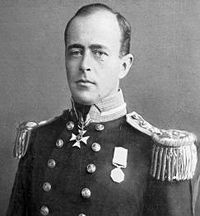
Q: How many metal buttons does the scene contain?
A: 10